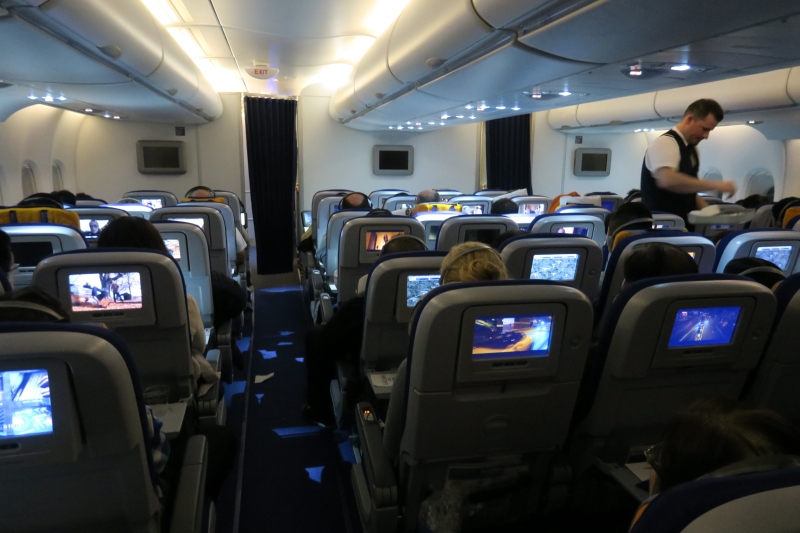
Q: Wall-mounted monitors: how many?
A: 3